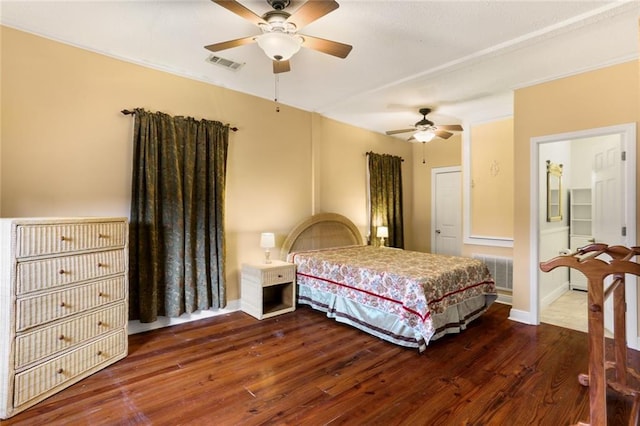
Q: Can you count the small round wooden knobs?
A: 11